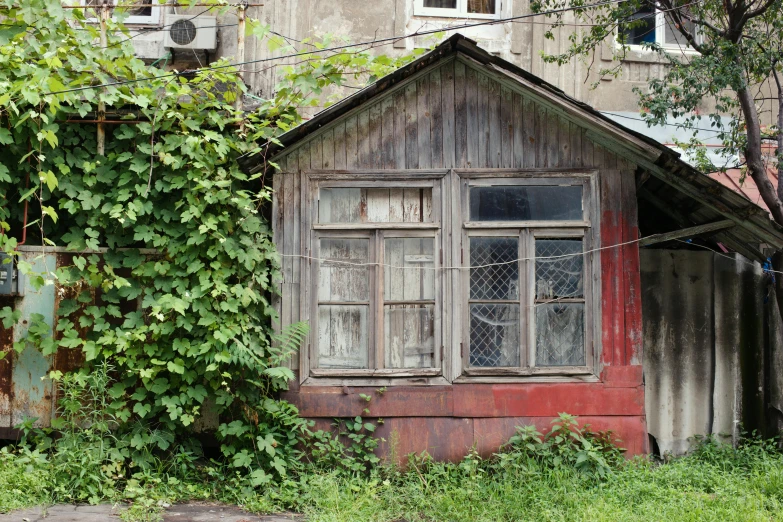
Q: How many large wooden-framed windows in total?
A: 2